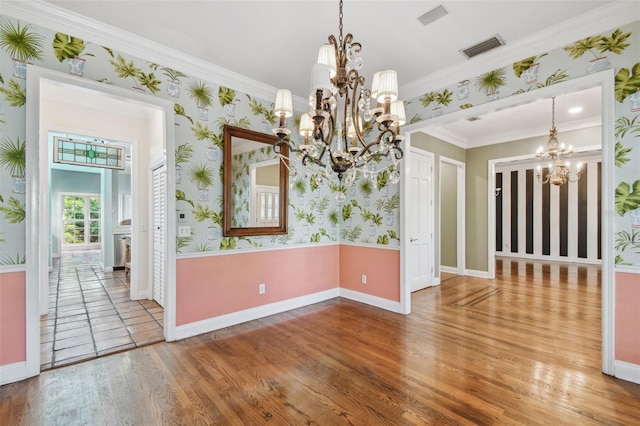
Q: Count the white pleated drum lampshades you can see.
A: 8